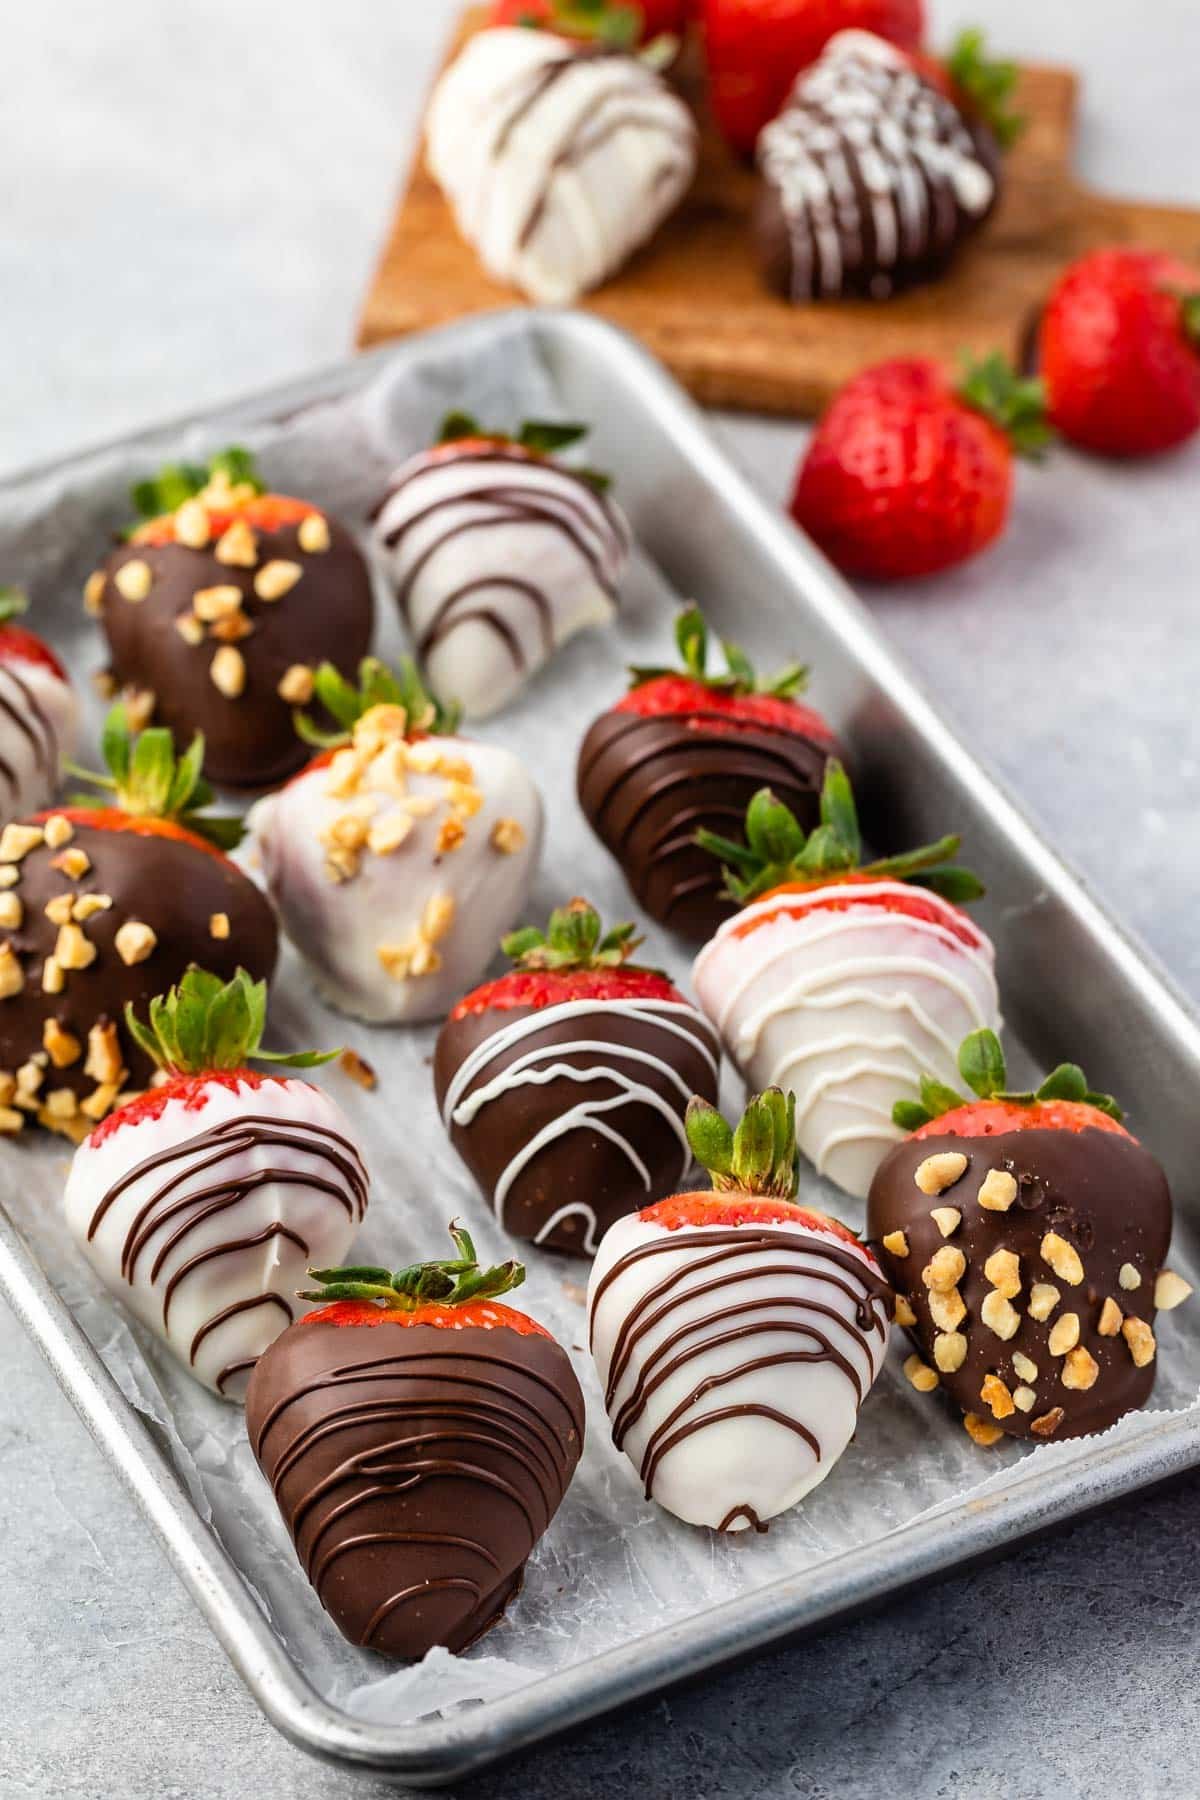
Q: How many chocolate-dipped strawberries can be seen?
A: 14